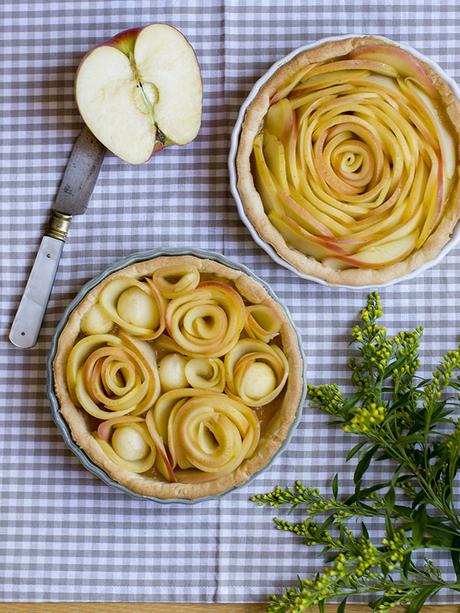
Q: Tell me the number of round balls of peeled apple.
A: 5